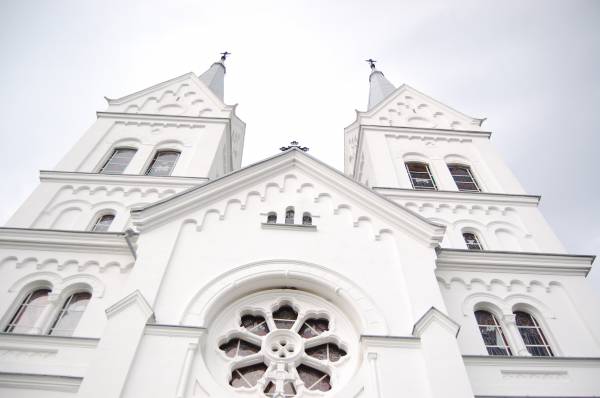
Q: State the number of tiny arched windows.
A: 3